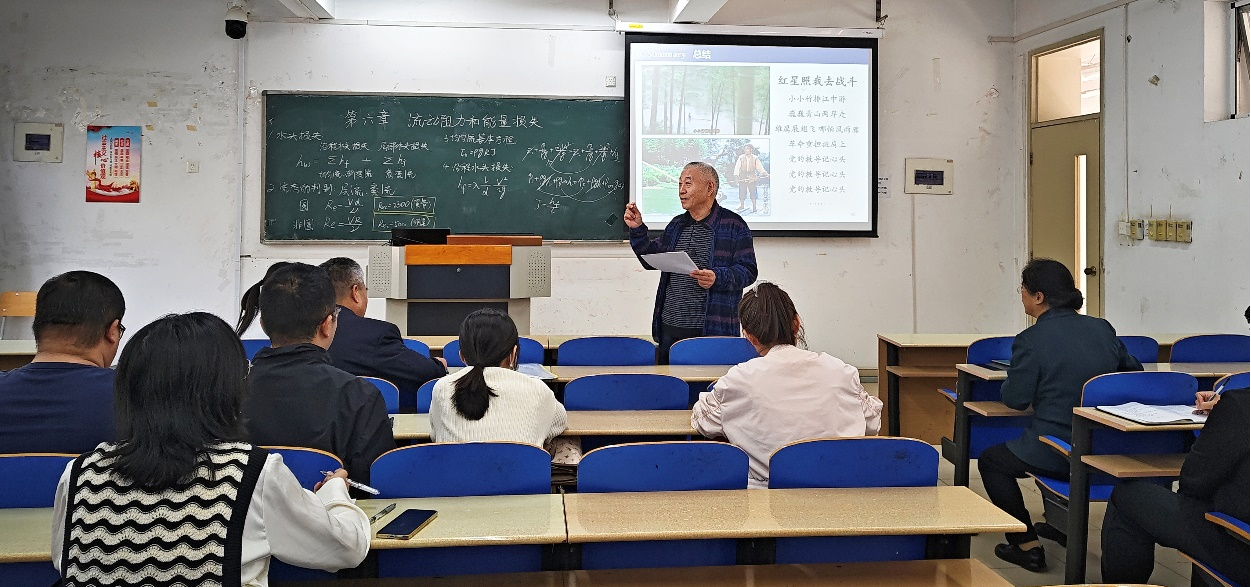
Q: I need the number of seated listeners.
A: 9